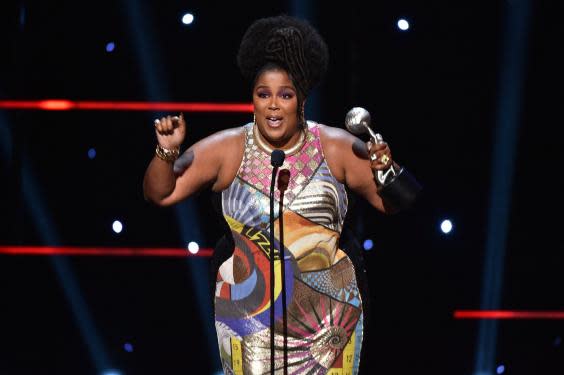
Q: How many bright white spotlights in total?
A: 5